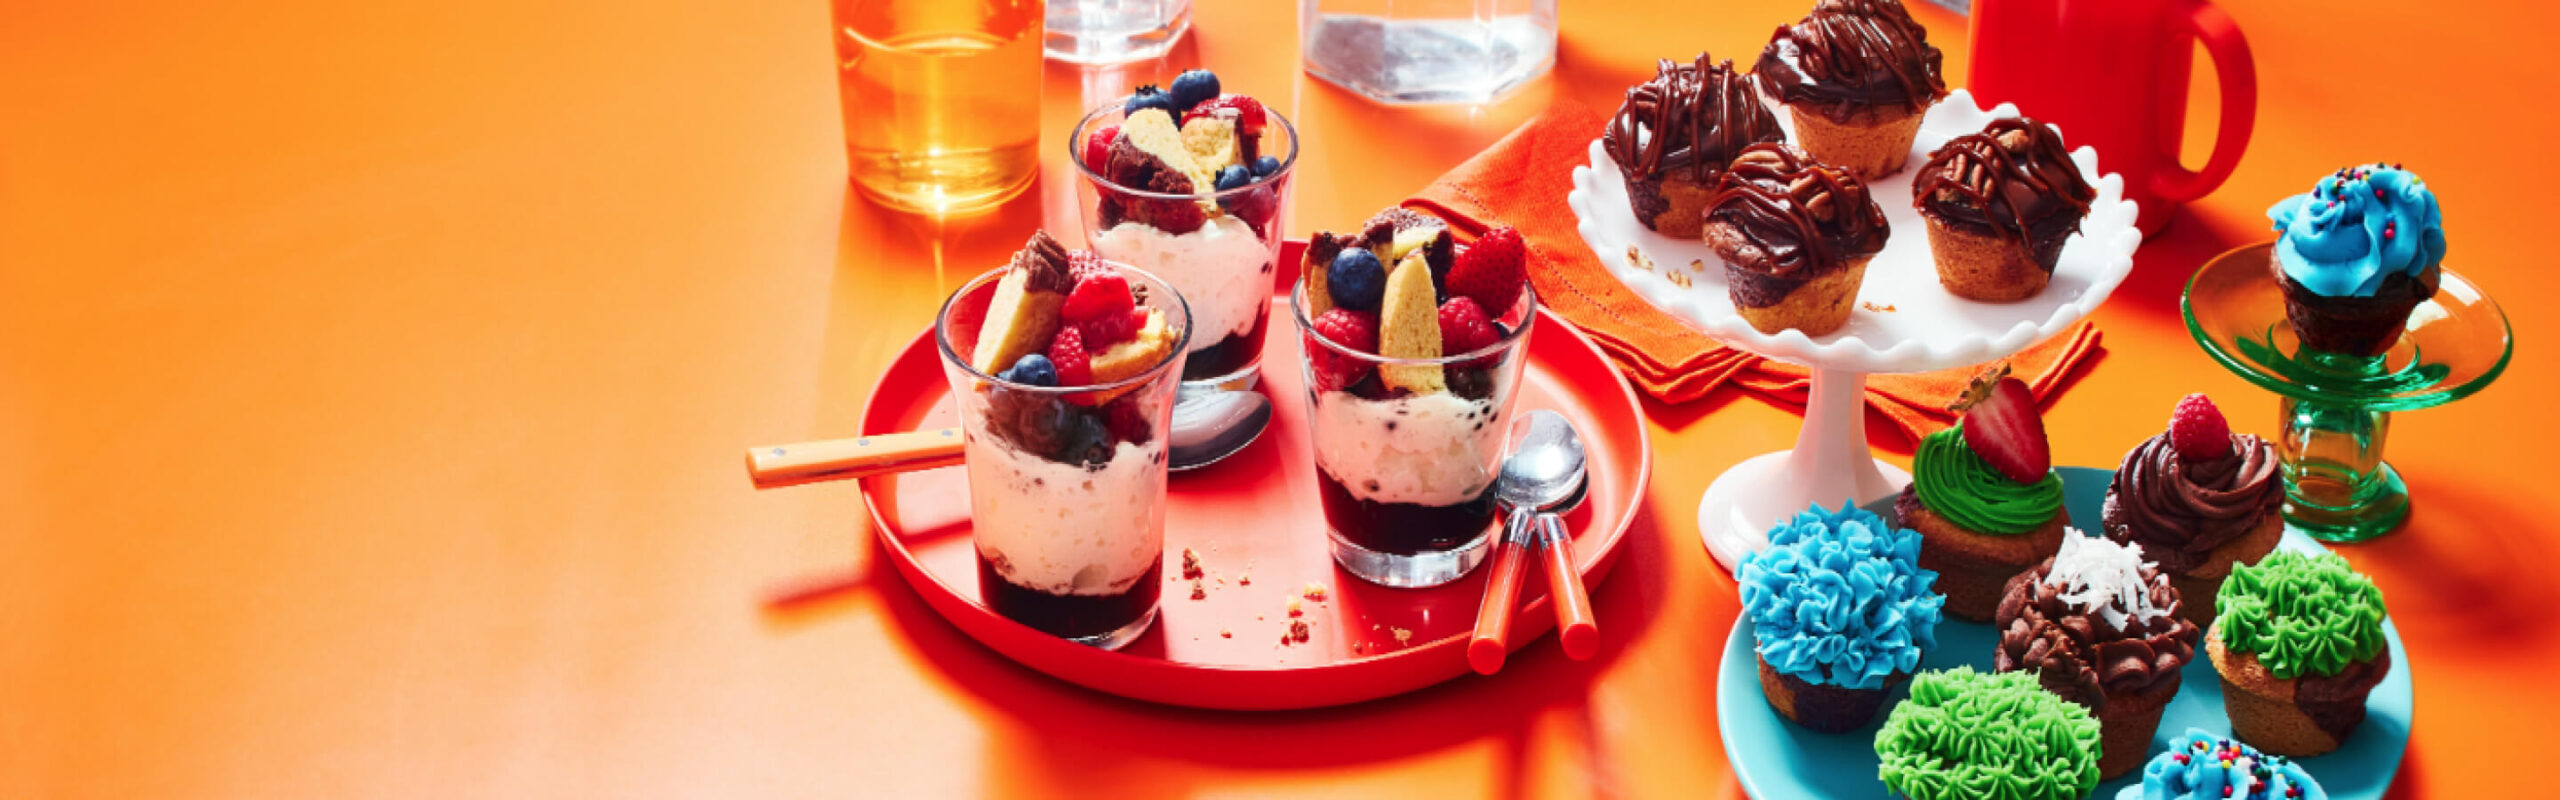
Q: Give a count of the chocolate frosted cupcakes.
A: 6